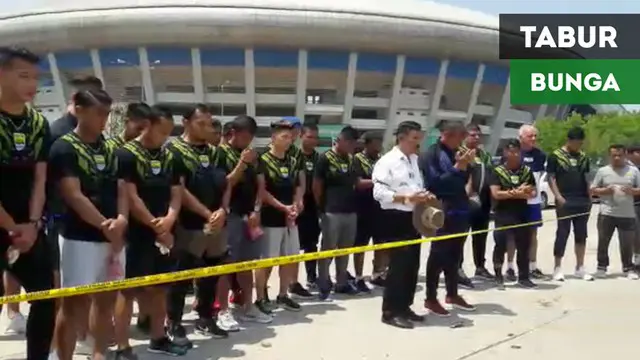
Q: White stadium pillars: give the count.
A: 11